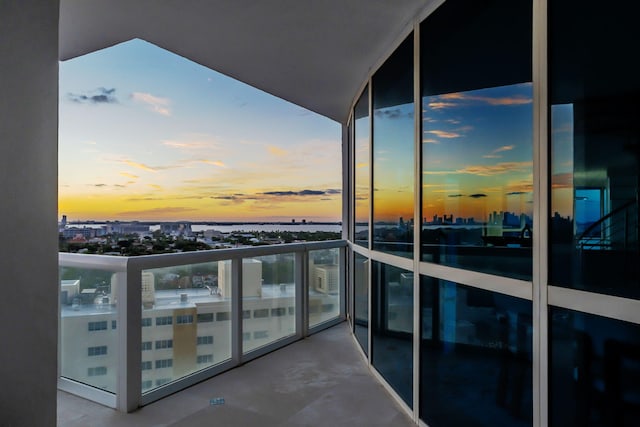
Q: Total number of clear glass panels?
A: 4